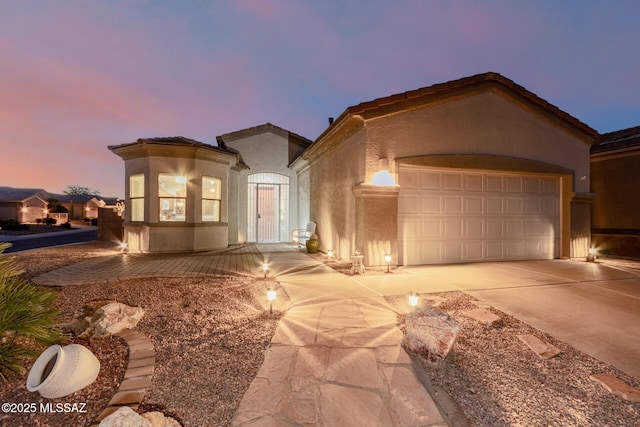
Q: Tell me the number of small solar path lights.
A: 7